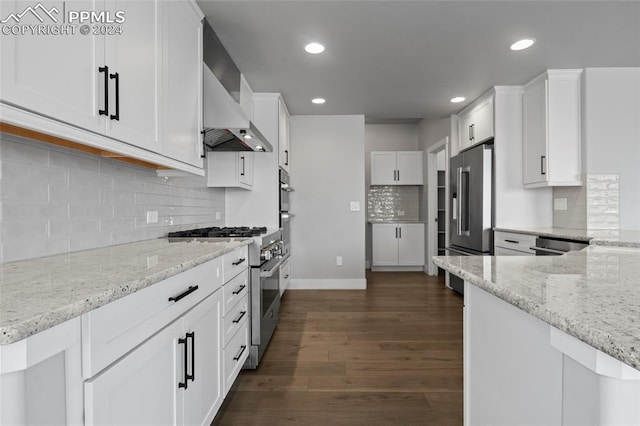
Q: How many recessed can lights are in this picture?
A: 4